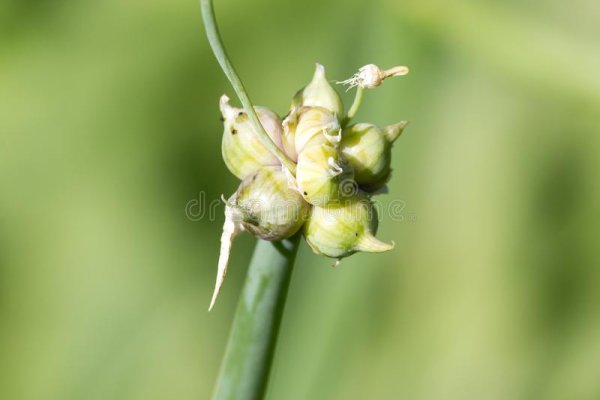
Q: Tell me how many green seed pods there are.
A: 7